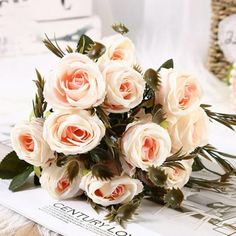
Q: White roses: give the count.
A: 11